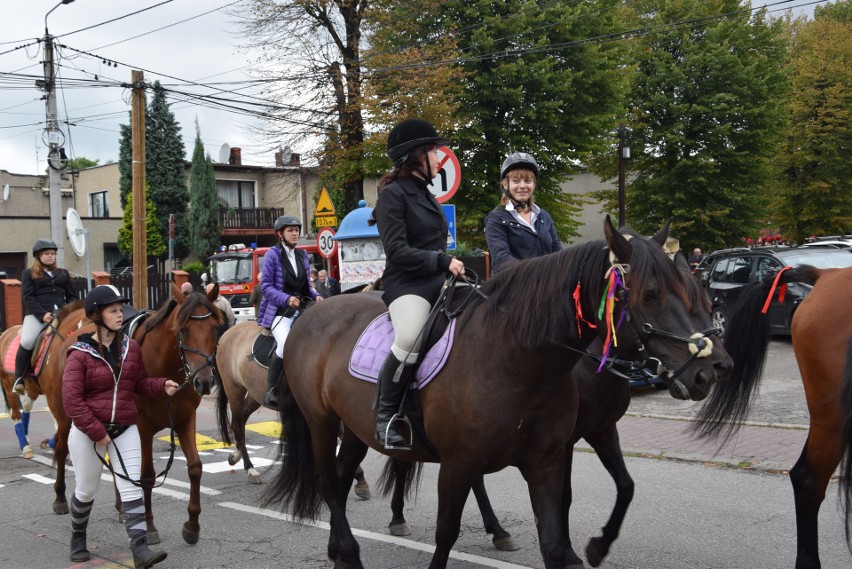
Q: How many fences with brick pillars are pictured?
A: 1